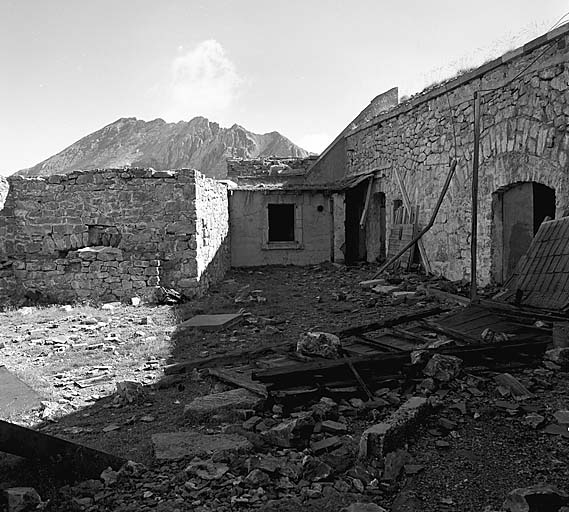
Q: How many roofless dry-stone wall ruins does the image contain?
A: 1